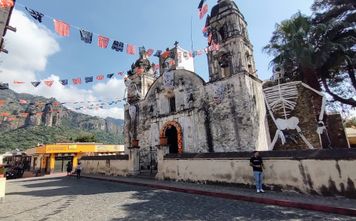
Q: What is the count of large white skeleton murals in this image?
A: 1